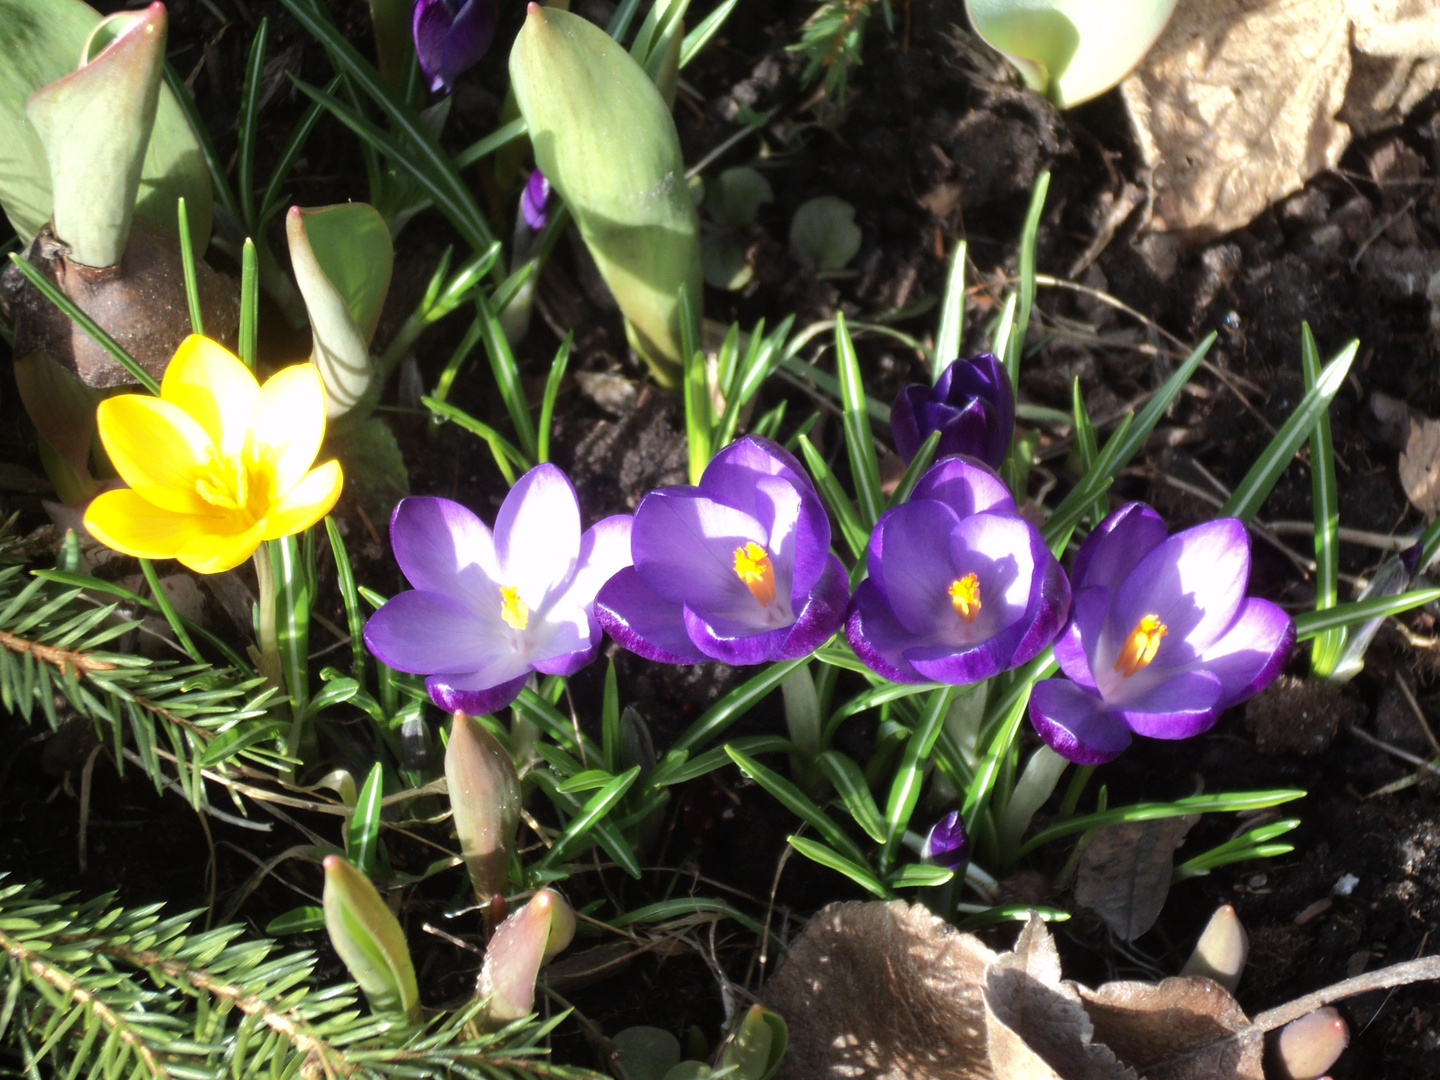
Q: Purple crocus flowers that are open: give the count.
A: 4